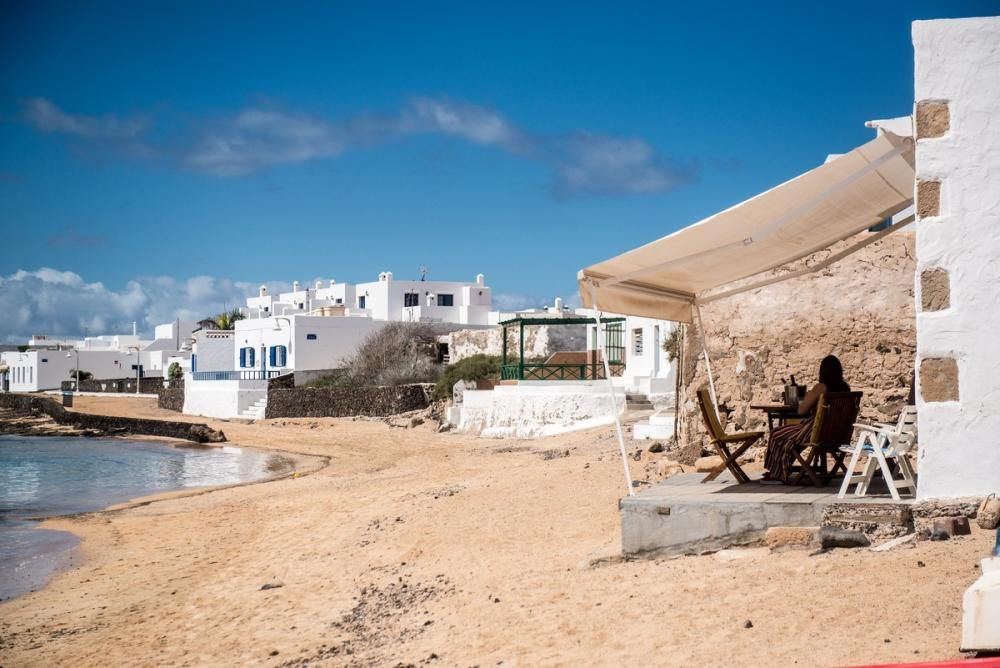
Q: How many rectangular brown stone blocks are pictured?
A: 4